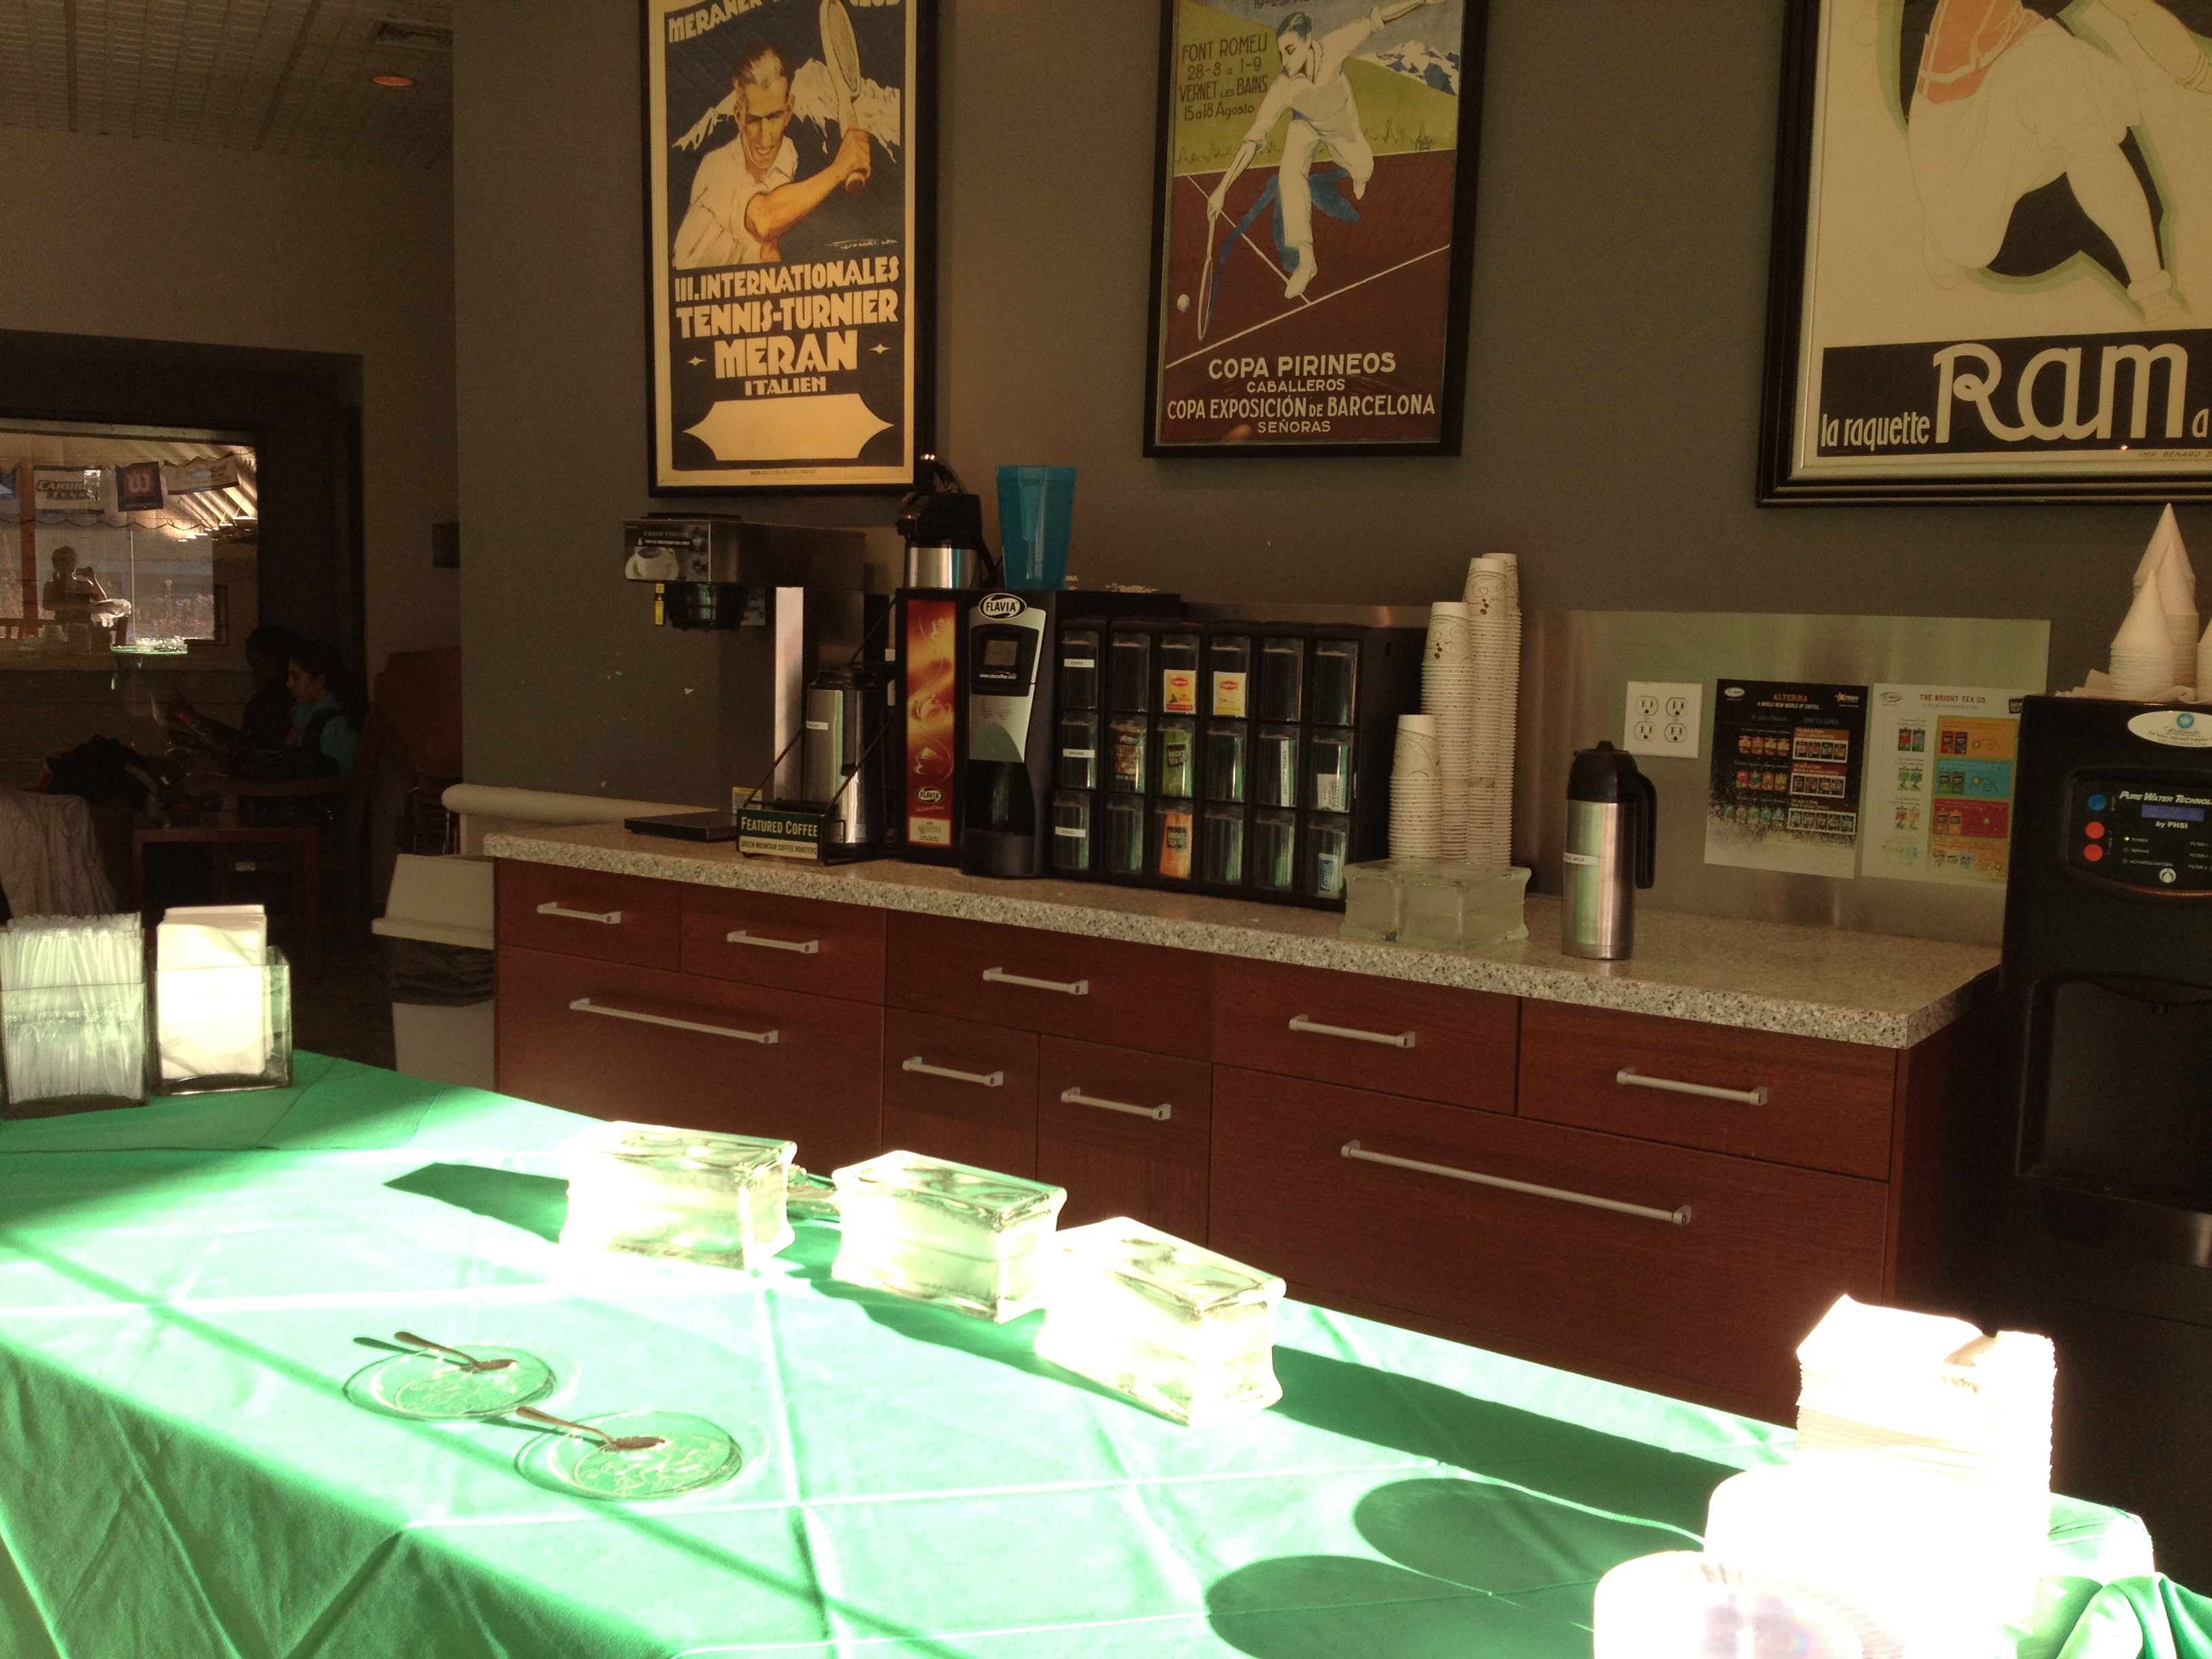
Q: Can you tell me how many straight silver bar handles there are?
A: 9